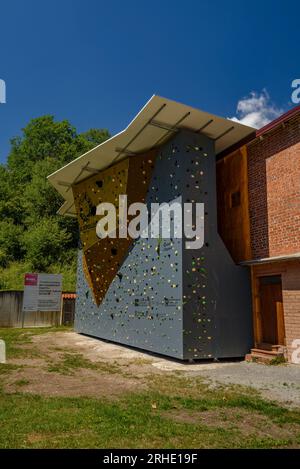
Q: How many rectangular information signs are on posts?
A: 1